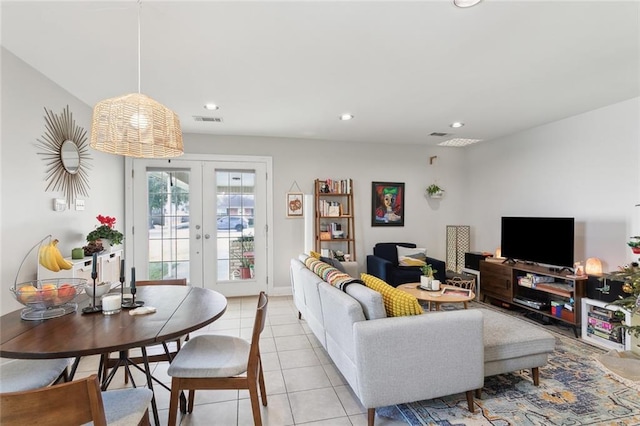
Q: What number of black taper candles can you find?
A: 3